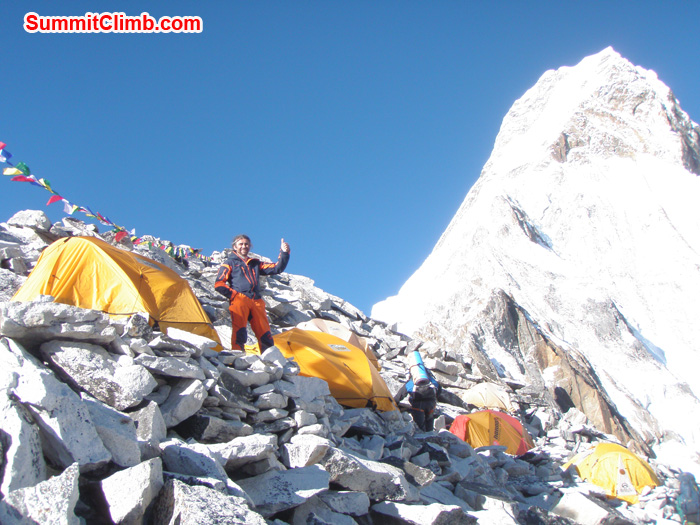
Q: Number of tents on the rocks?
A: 6